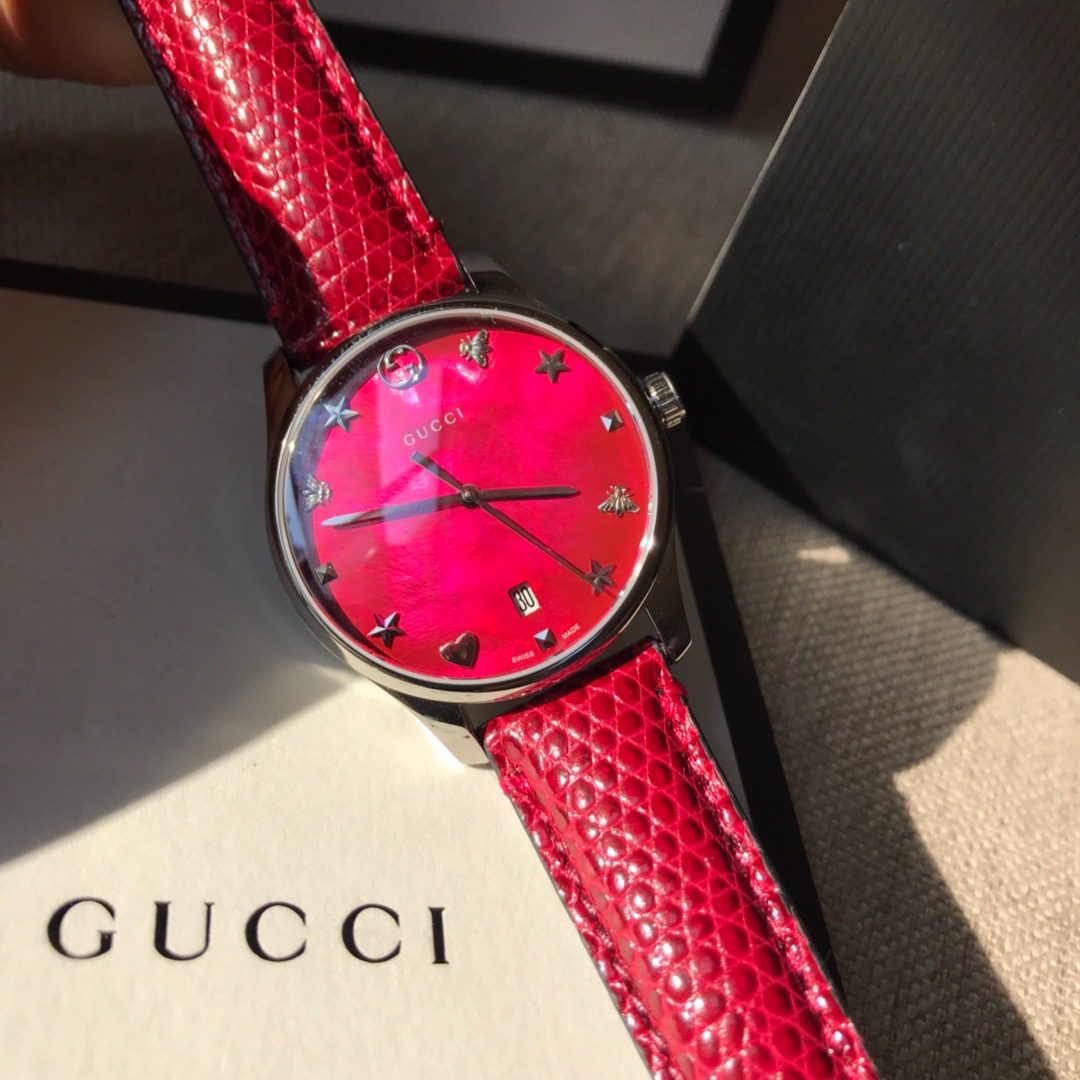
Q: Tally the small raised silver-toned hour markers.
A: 12